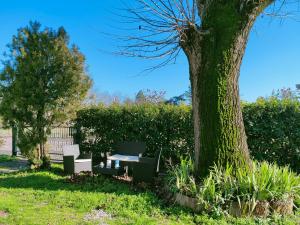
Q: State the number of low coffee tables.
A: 1